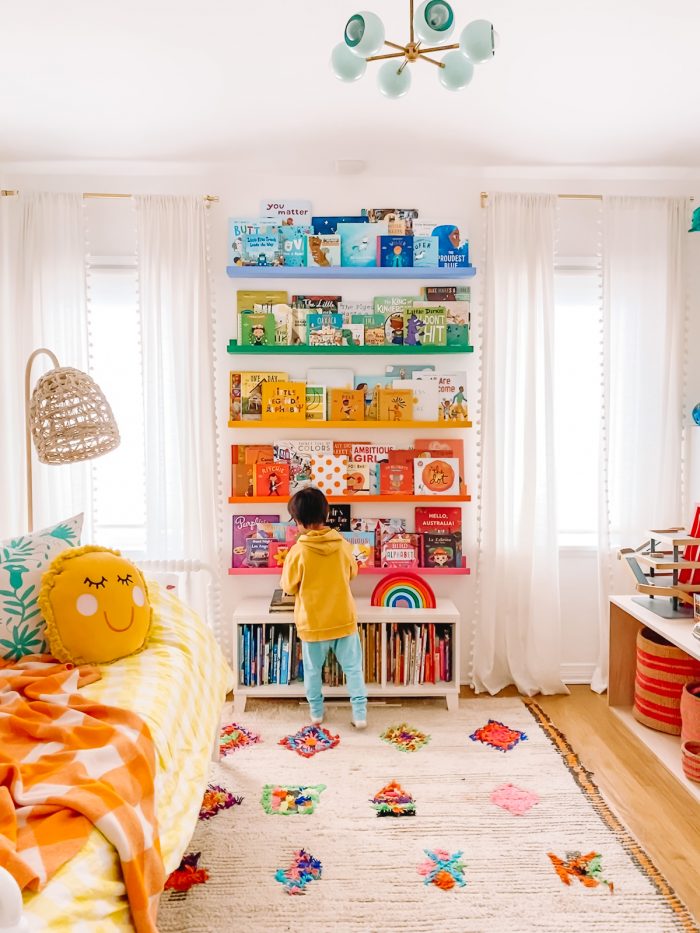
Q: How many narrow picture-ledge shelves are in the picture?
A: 5